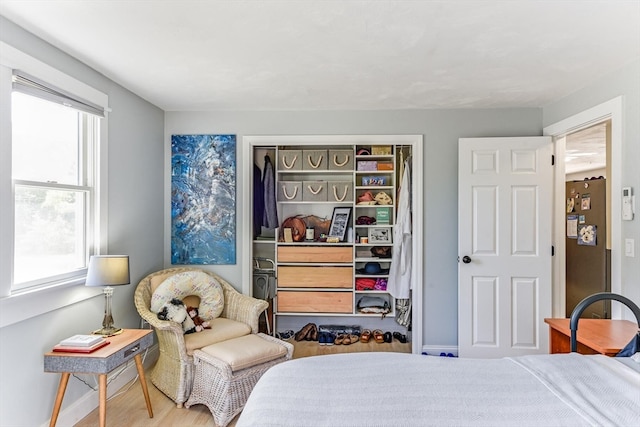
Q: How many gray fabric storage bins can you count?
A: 6